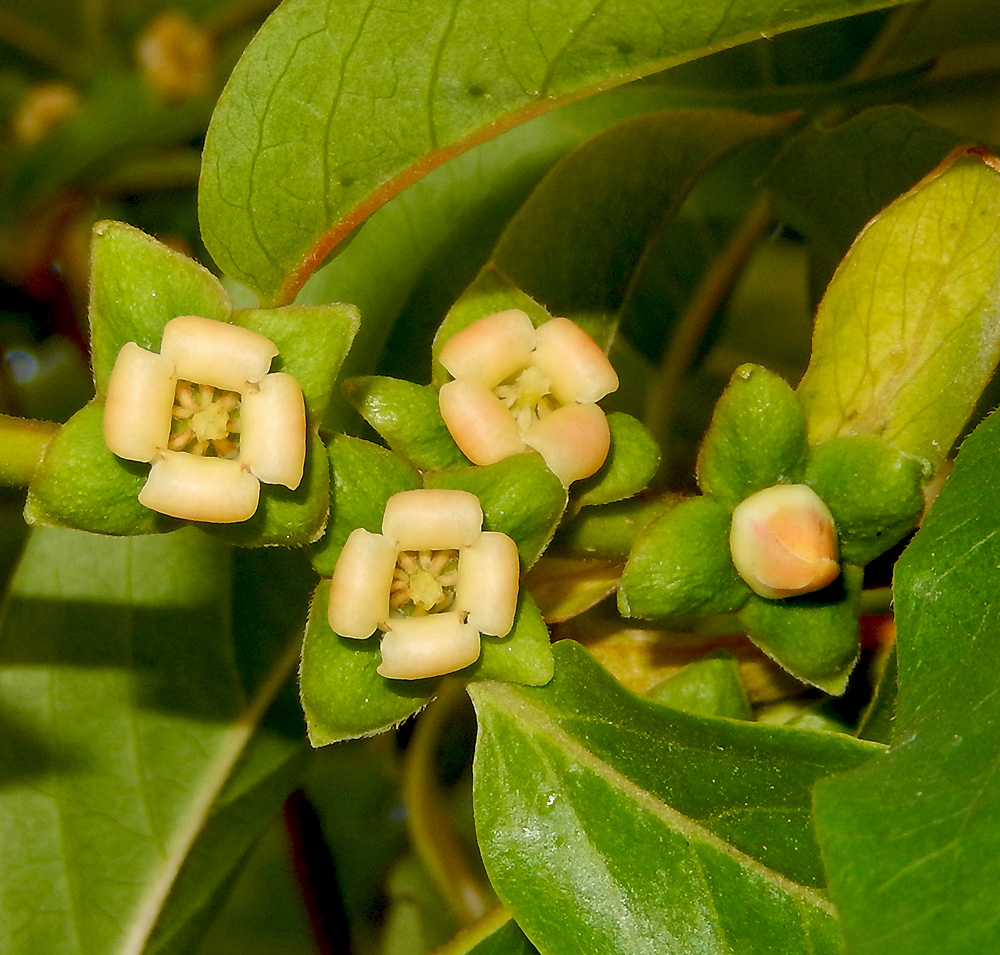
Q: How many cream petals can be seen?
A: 12